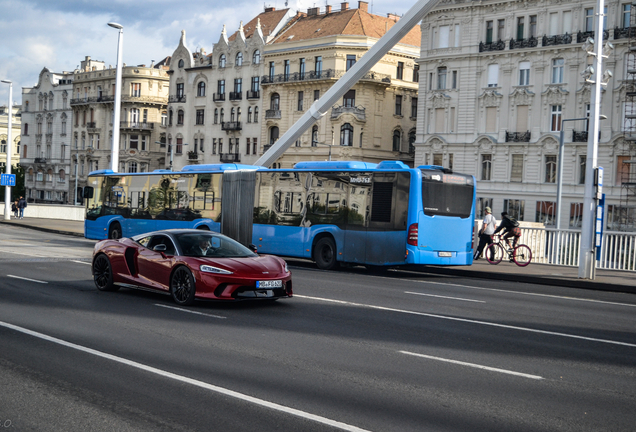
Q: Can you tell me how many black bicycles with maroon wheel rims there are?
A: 1